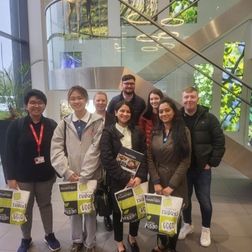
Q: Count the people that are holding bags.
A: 4